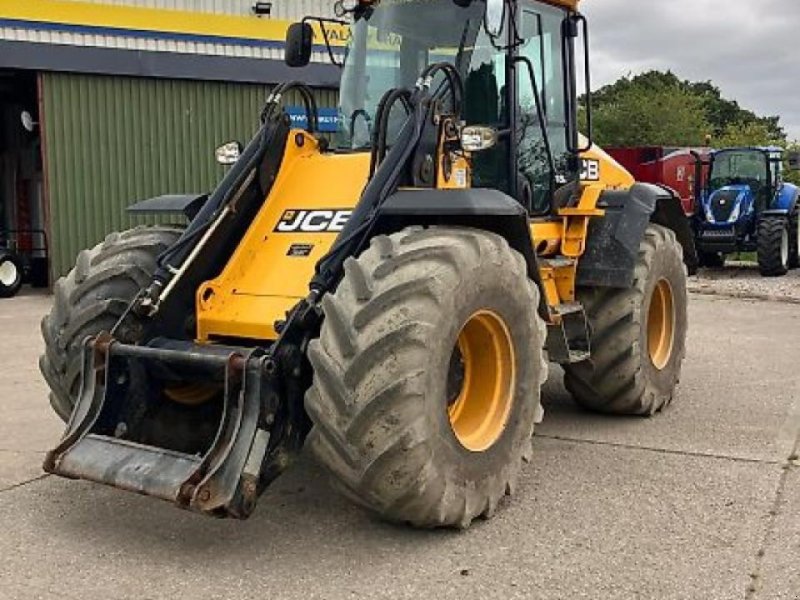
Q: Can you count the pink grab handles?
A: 0